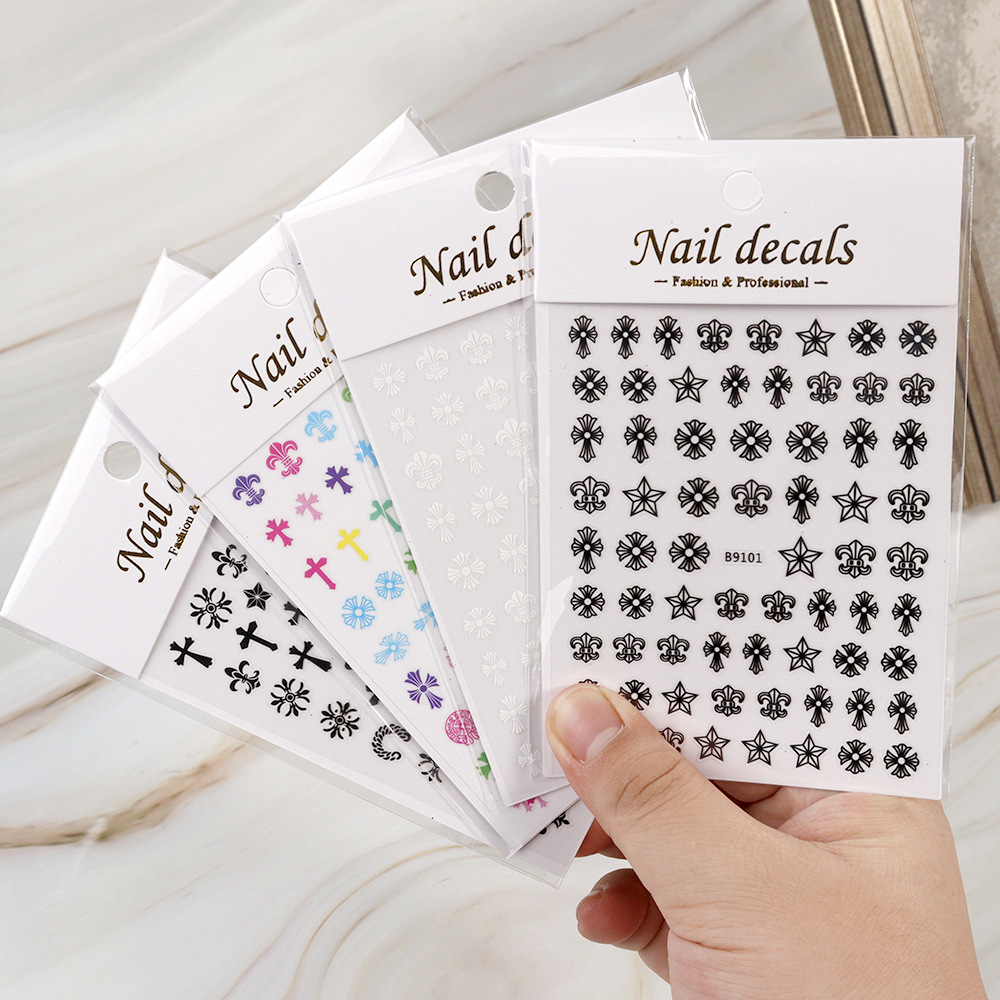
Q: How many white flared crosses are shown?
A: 14